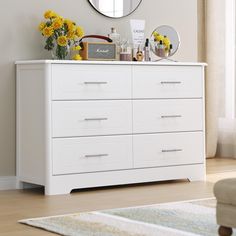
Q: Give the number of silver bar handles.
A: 6